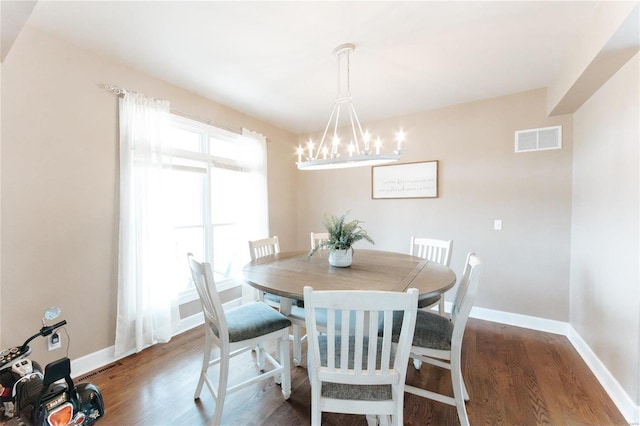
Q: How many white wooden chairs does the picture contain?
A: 6